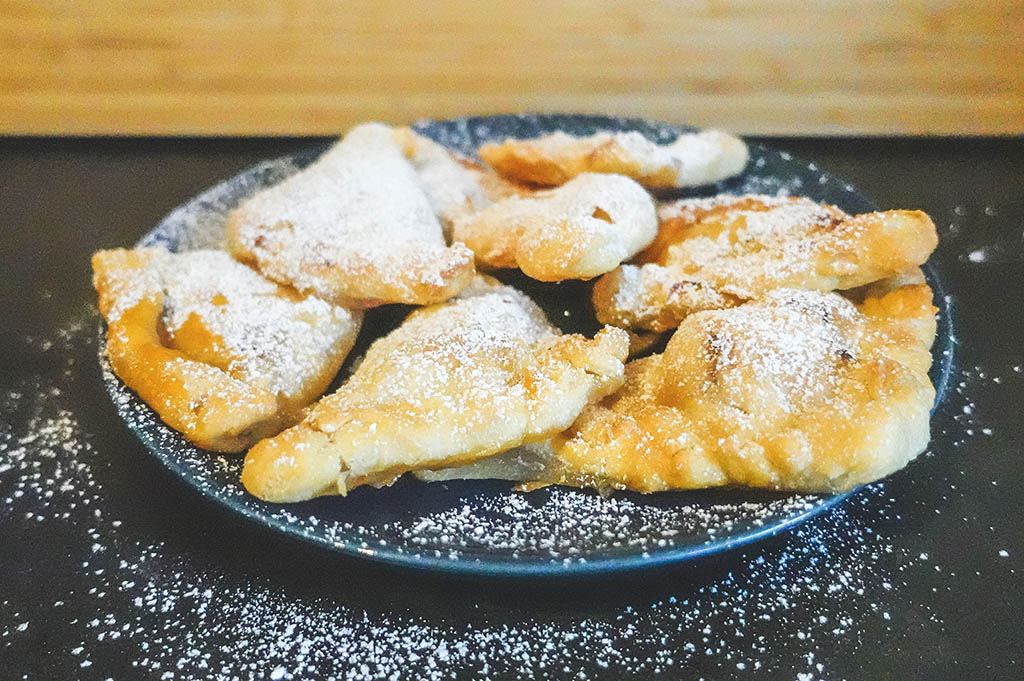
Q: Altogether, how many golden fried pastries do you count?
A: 8